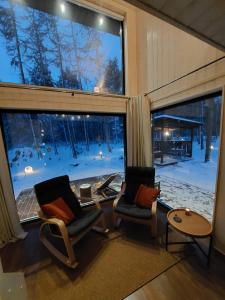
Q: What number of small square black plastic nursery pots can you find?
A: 0